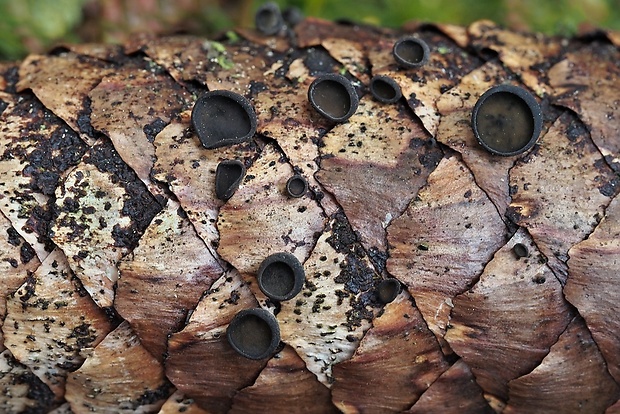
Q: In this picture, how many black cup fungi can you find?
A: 13